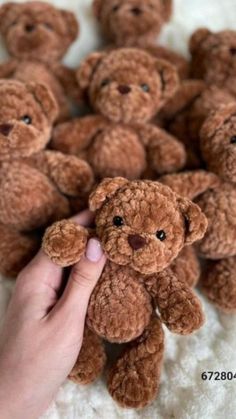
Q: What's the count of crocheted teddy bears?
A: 7